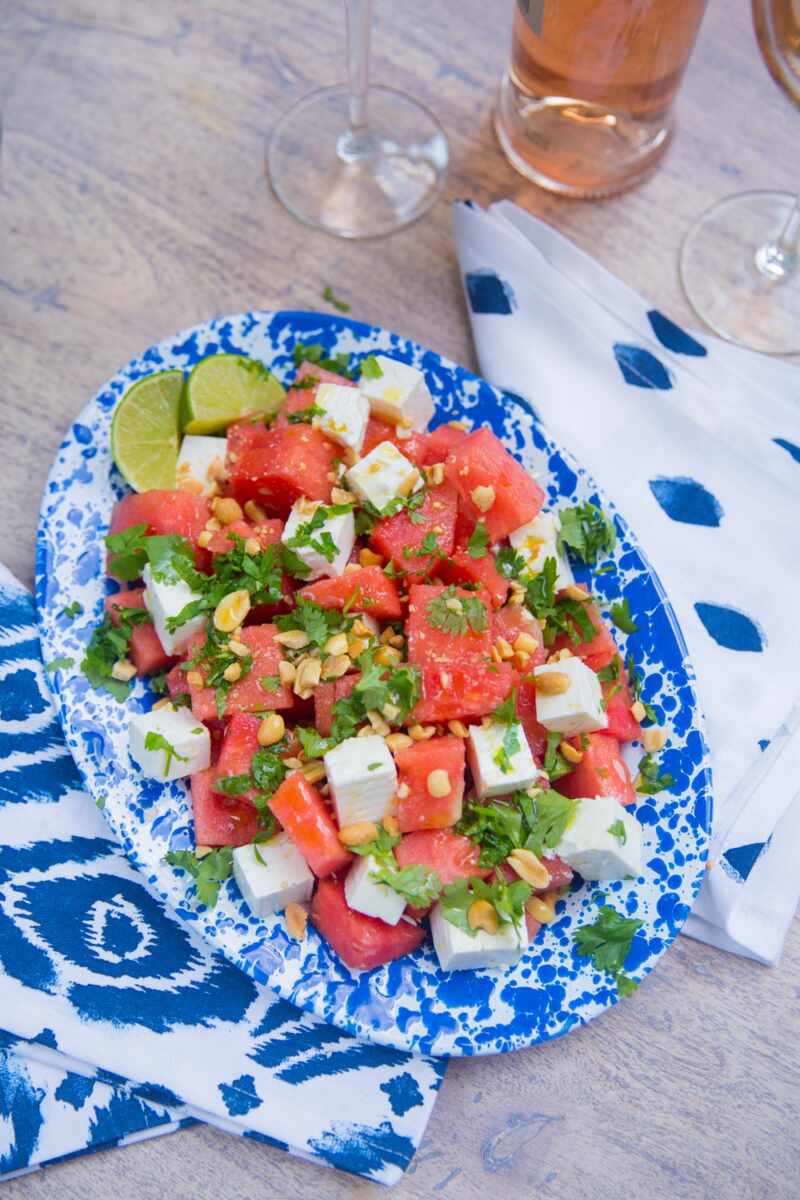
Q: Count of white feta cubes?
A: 15